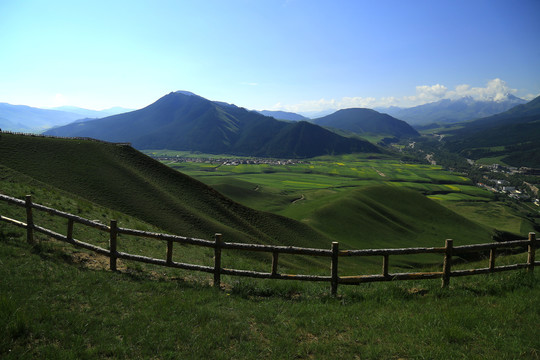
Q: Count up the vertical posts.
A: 11